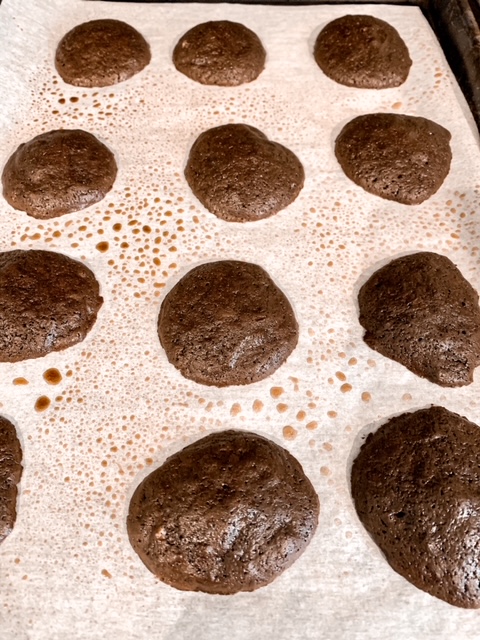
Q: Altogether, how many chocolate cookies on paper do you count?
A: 12